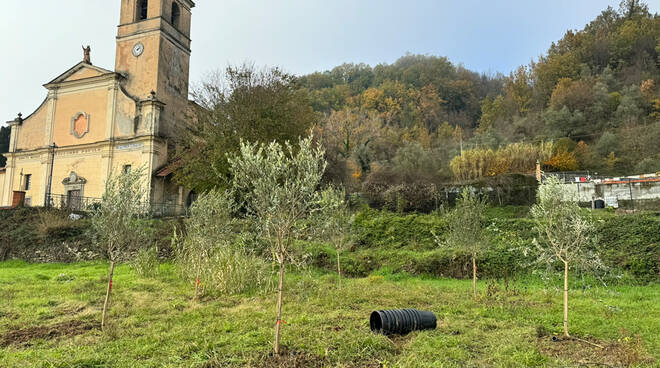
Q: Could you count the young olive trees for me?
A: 6